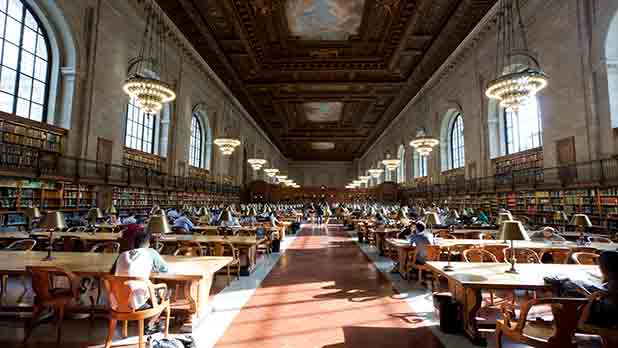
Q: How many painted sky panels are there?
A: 3